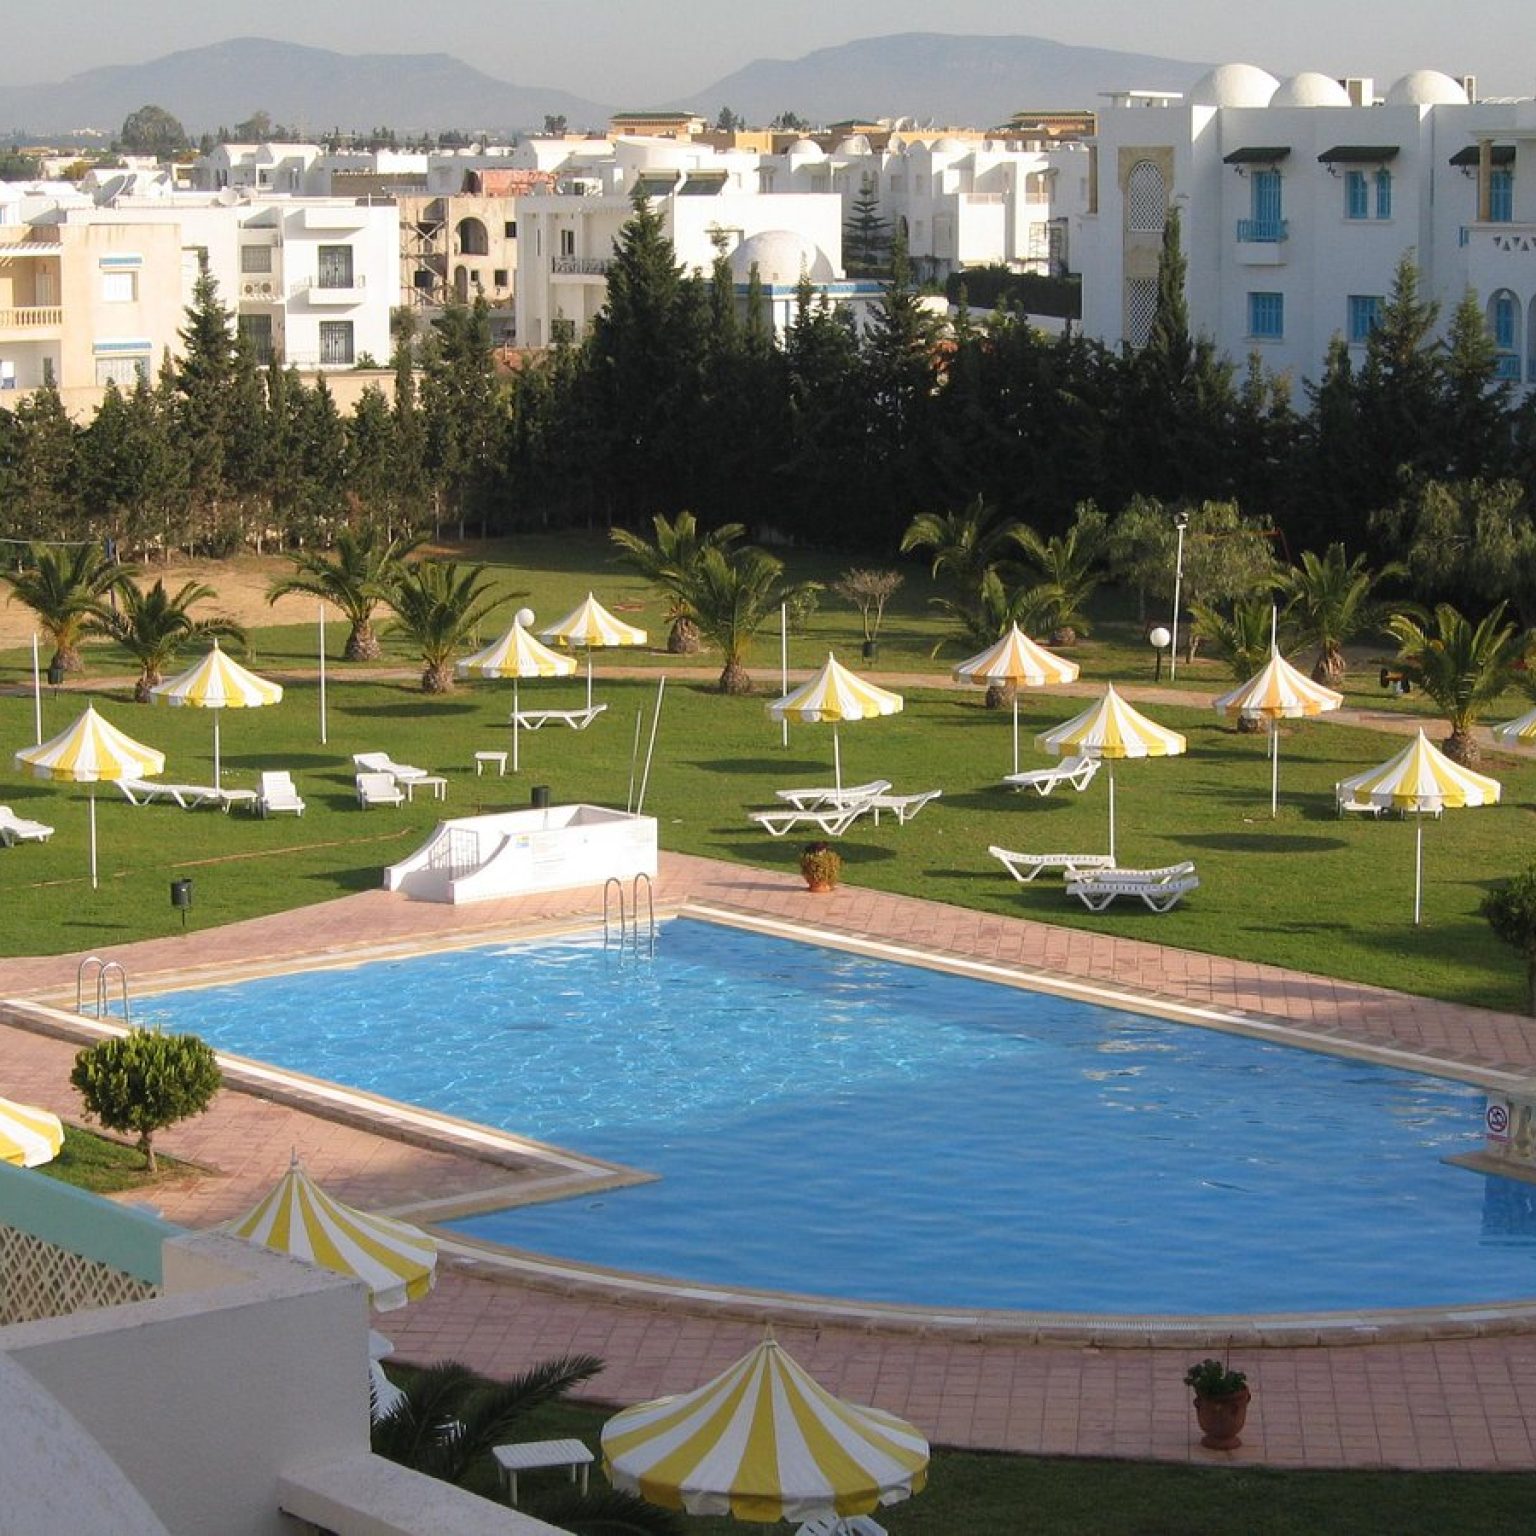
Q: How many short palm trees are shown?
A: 12